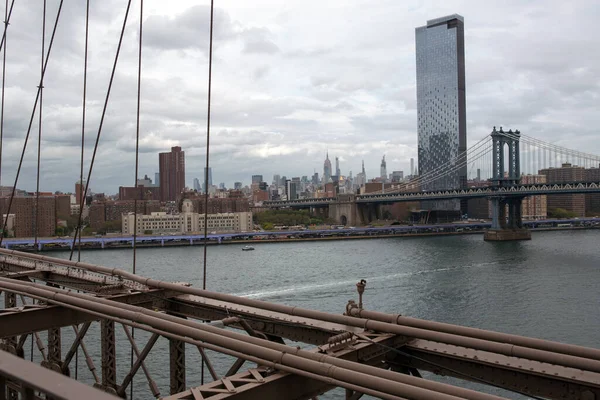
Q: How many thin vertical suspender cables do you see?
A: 5